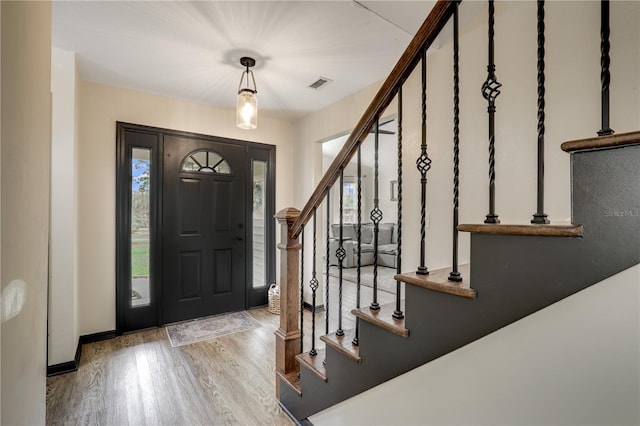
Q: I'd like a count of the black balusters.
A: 12